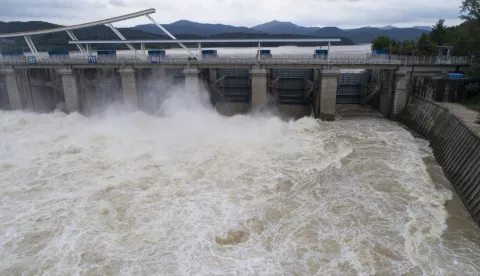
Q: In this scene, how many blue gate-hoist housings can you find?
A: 8